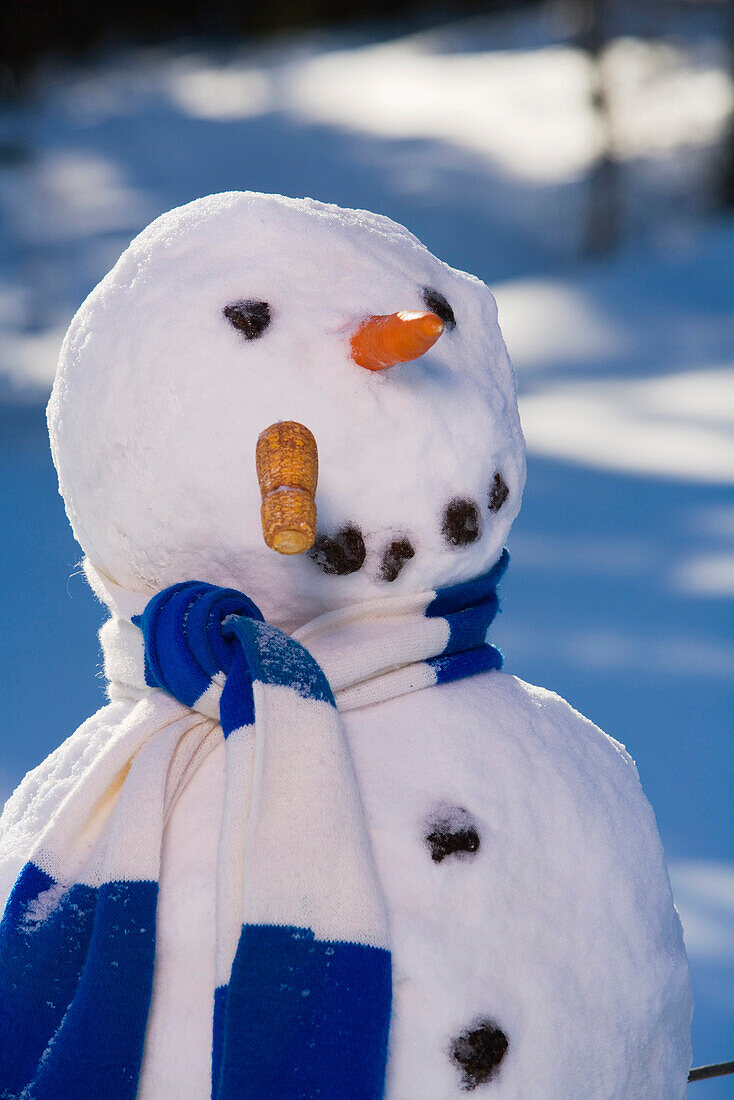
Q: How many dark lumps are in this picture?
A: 8